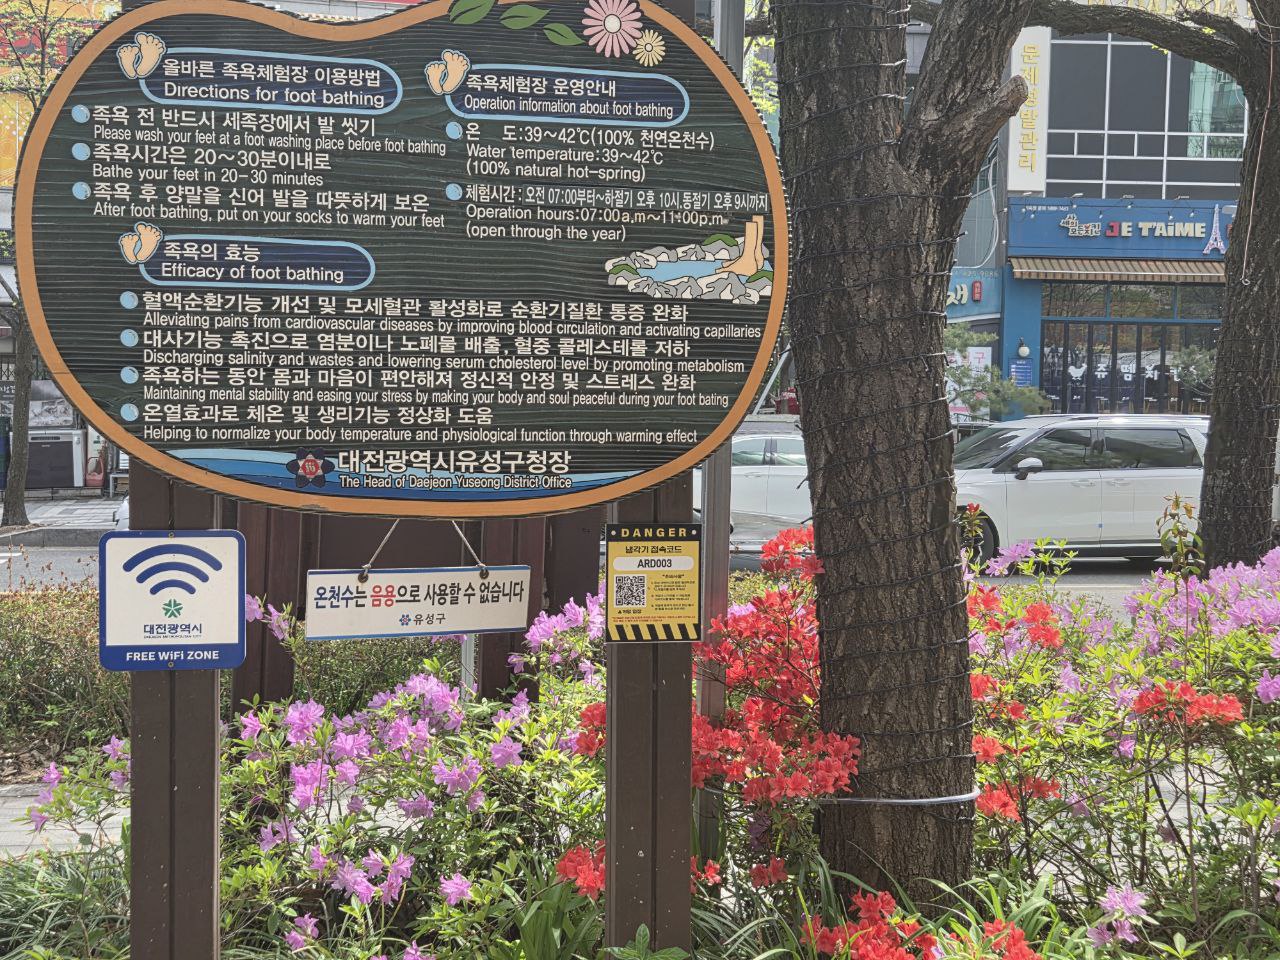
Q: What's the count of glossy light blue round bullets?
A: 9